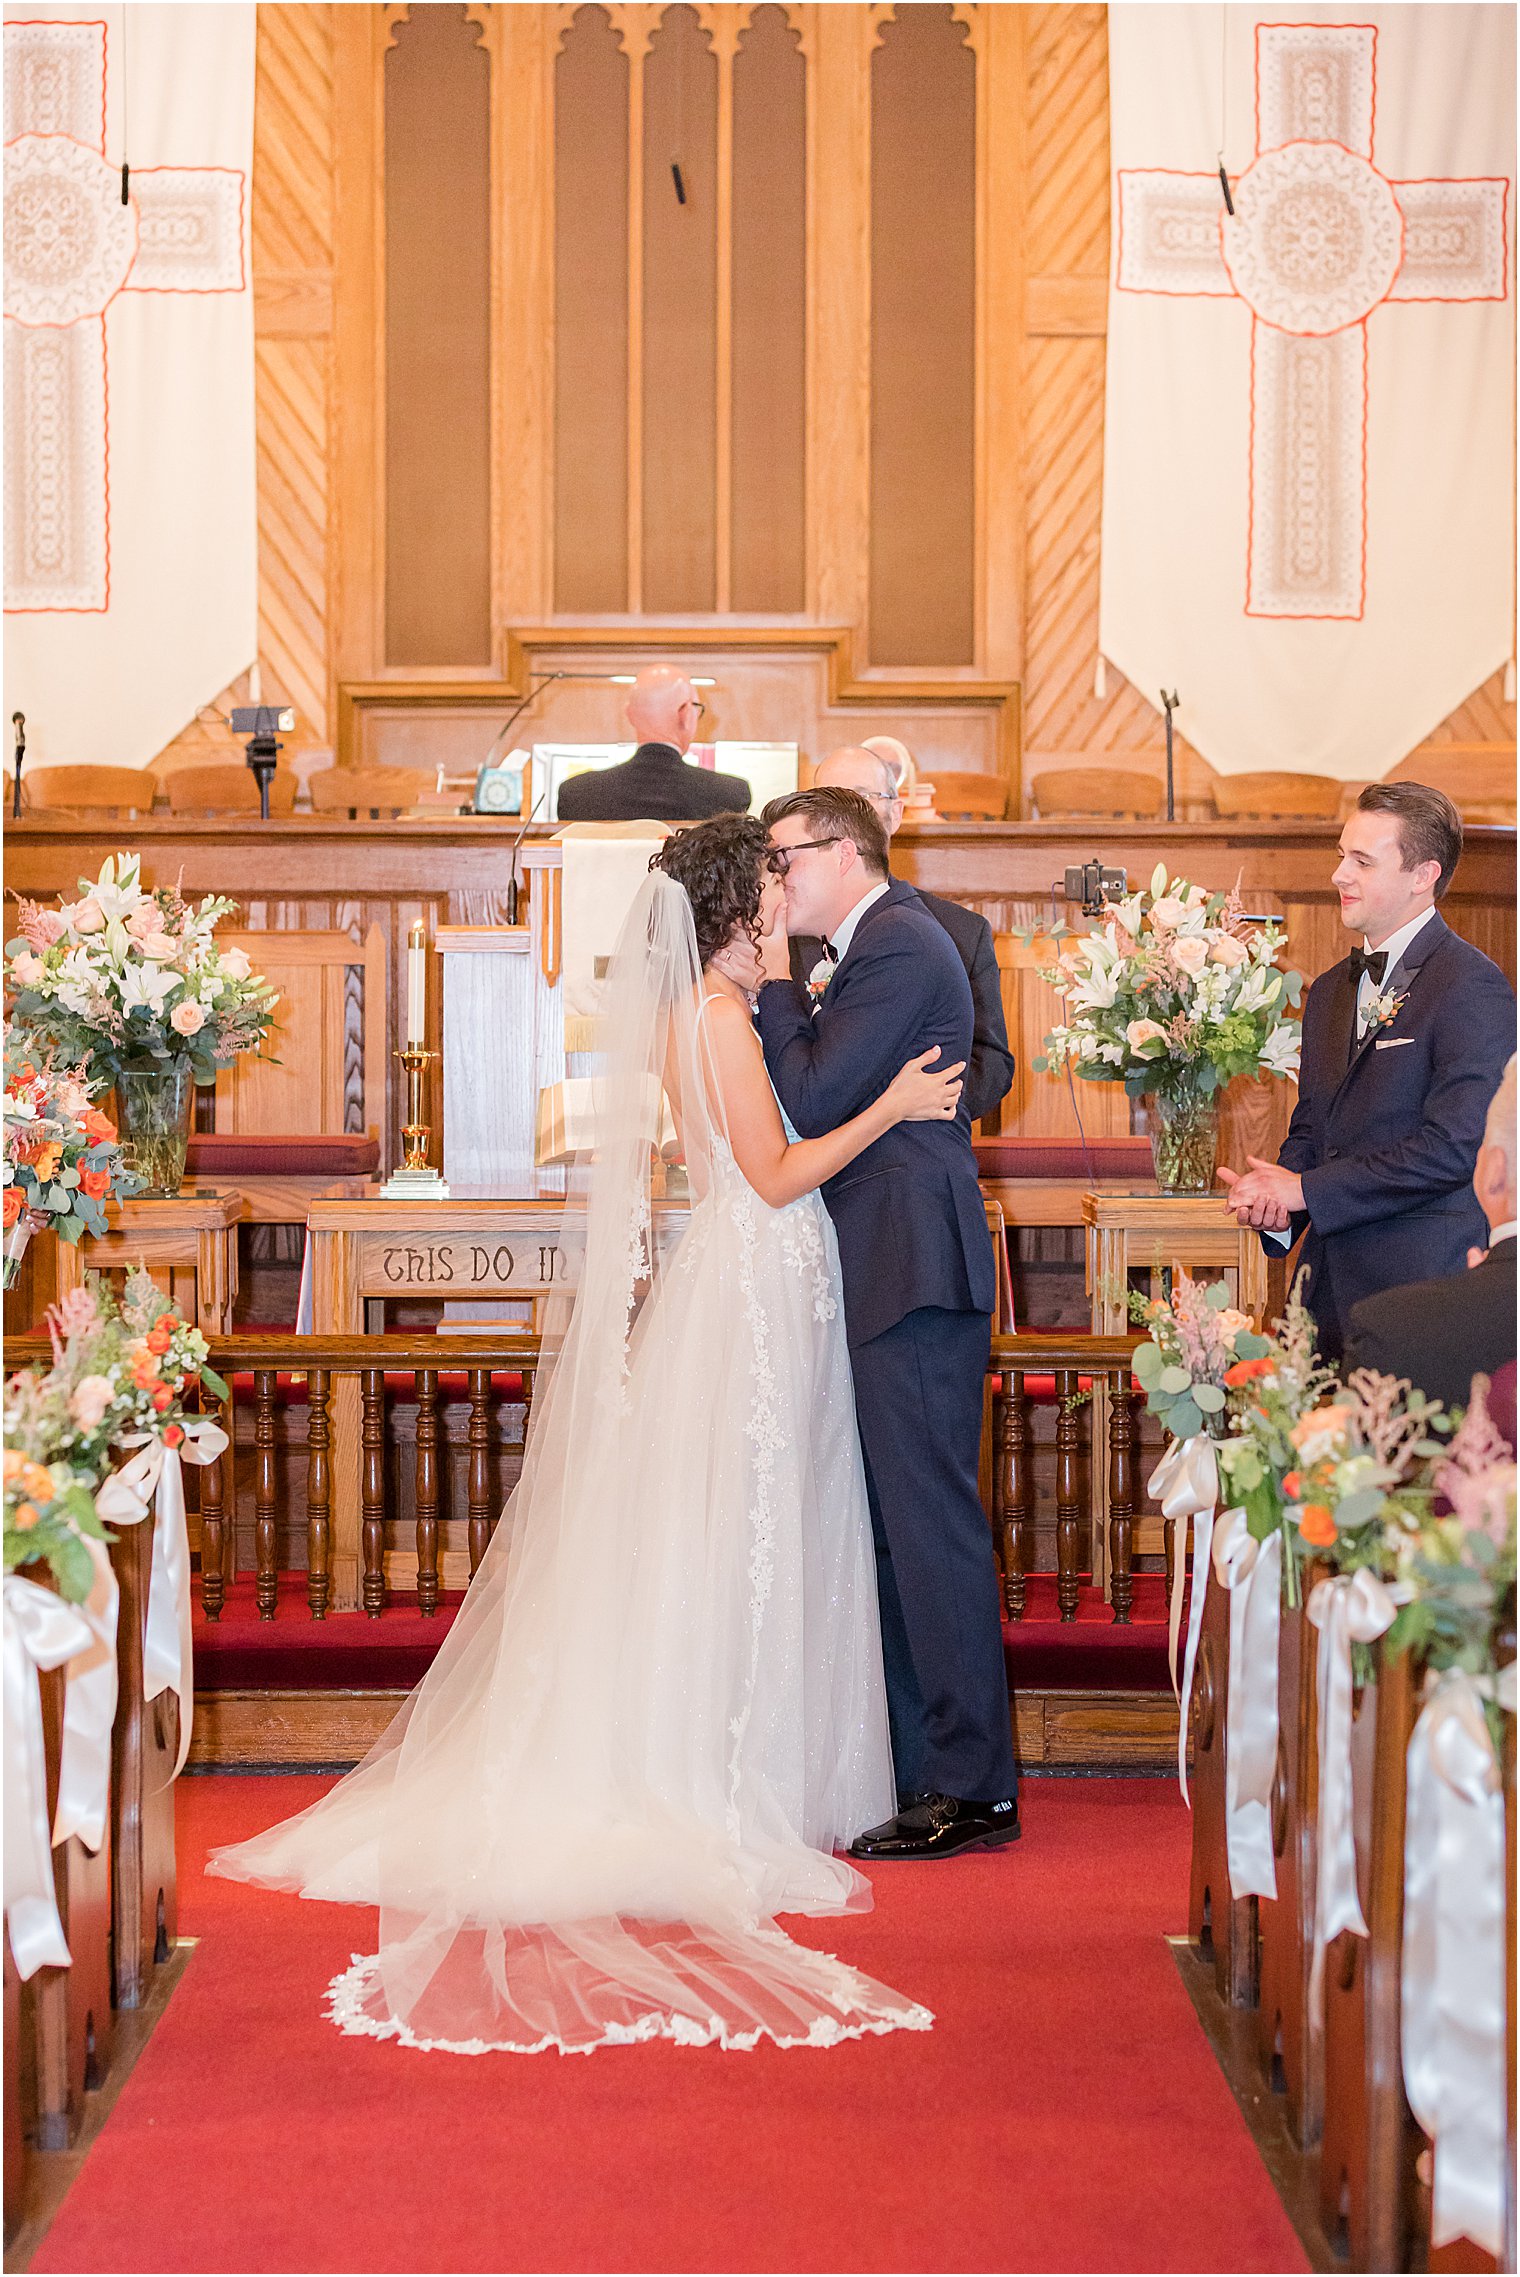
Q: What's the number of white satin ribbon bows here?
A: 7